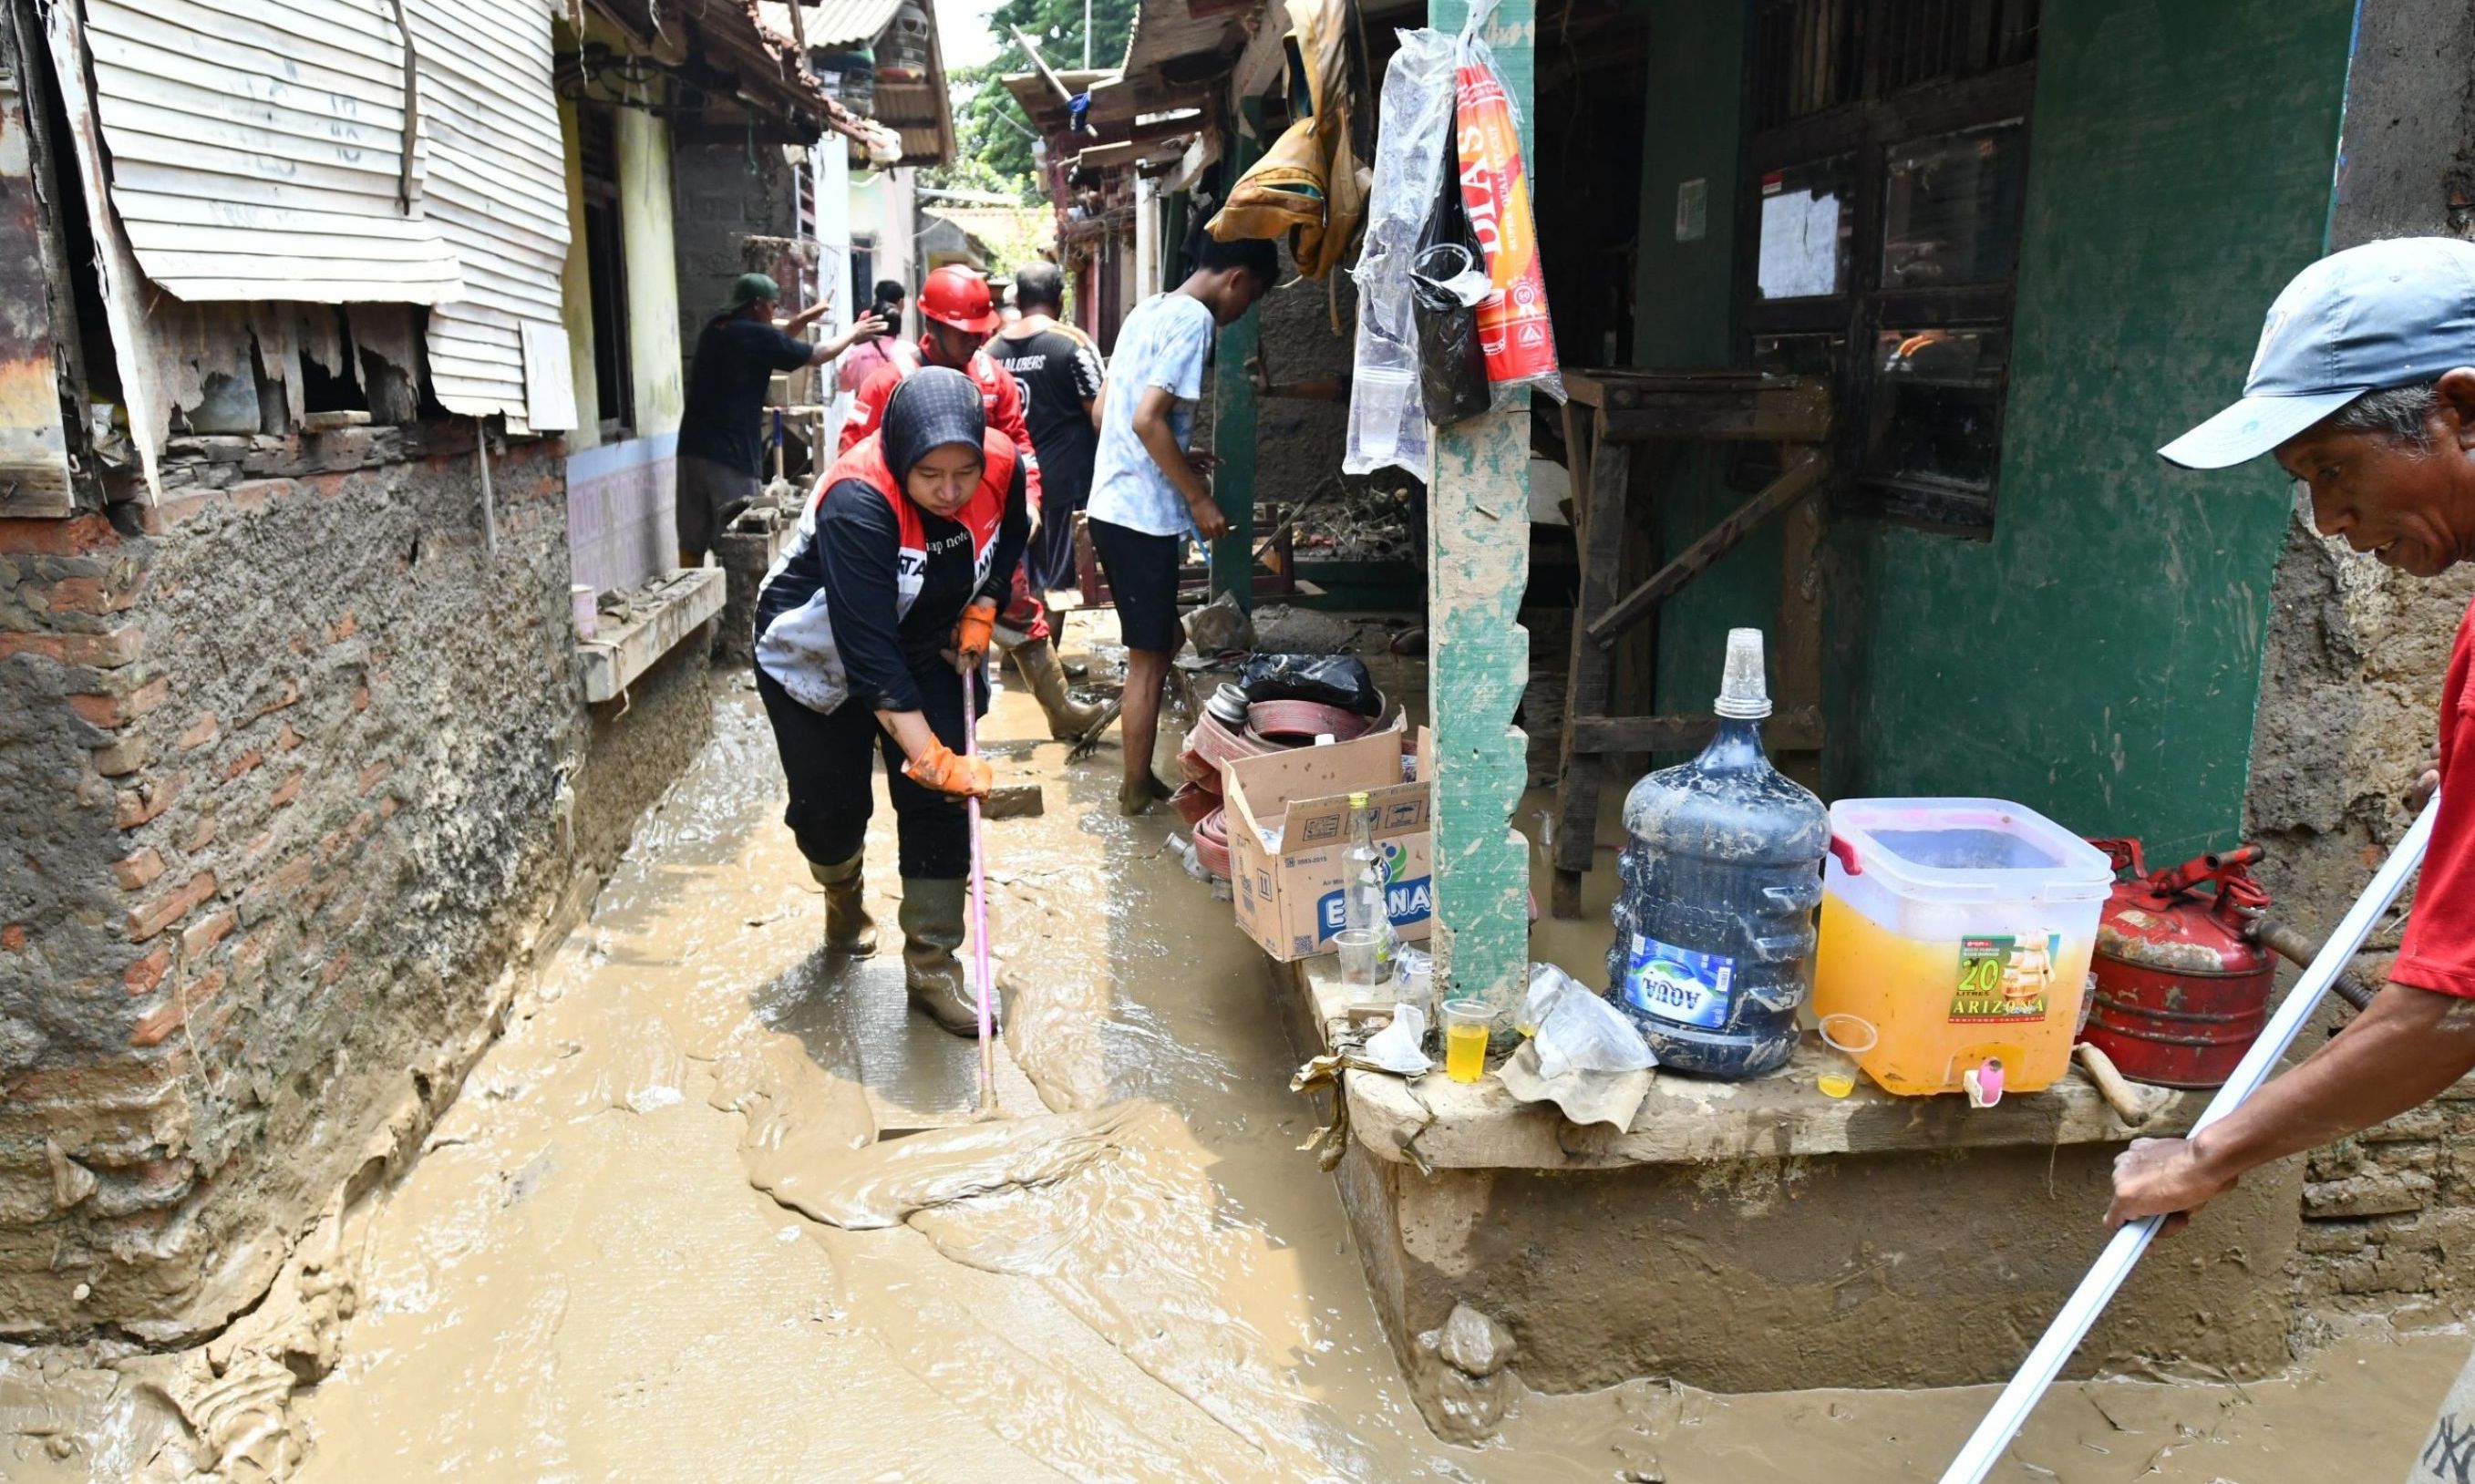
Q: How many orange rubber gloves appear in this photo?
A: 2